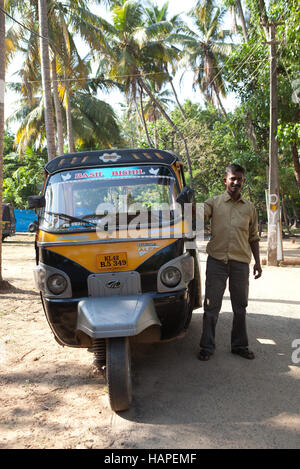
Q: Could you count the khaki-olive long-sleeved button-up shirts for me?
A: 1